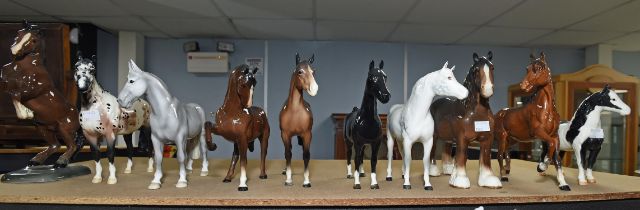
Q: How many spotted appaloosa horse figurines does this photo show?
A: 1